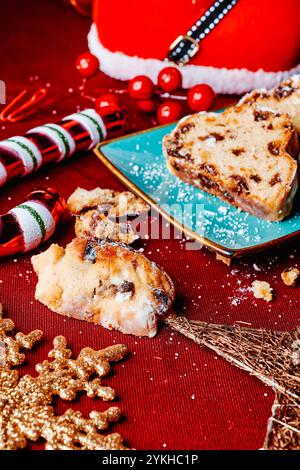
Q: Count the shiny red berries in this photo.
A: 7